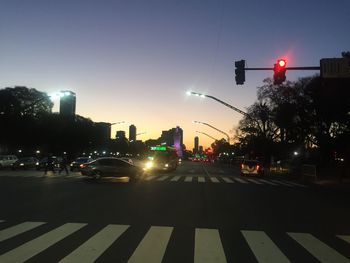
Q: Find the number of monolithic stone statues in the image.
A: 0